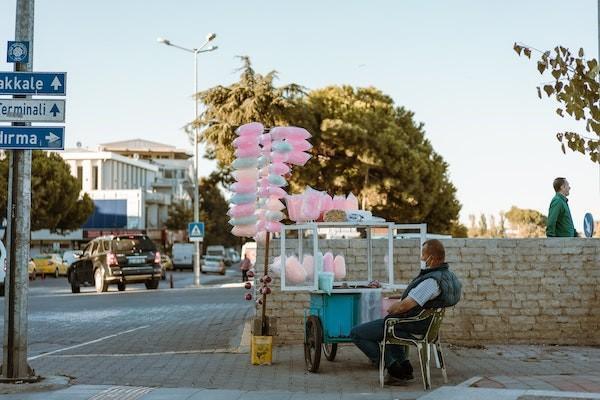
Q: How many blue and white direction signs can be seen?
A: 3